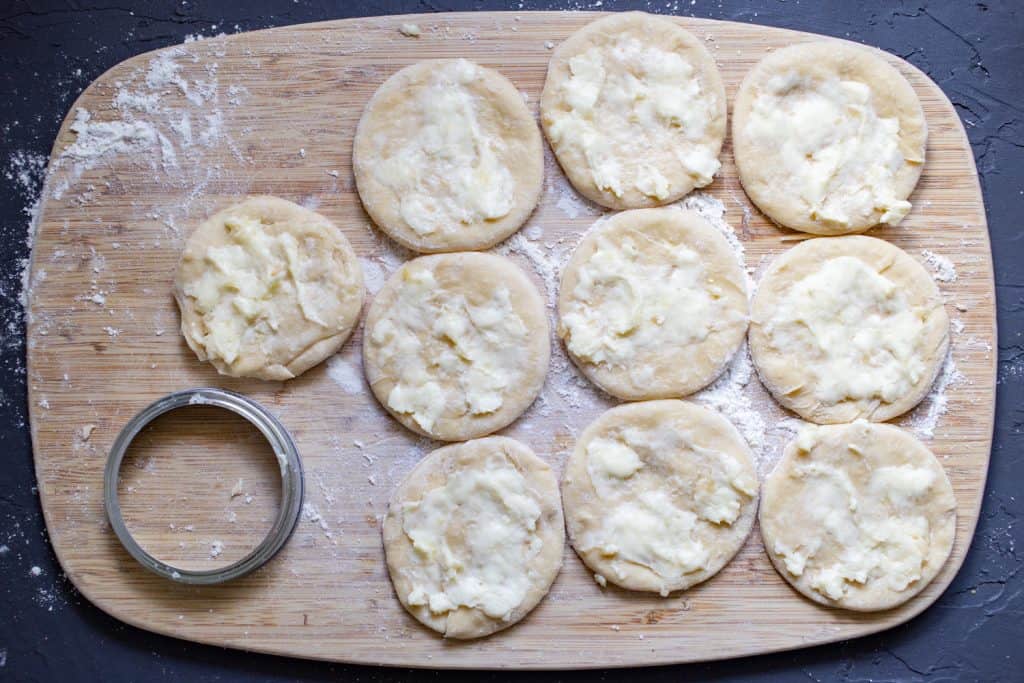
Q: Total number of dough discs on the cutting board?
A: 10